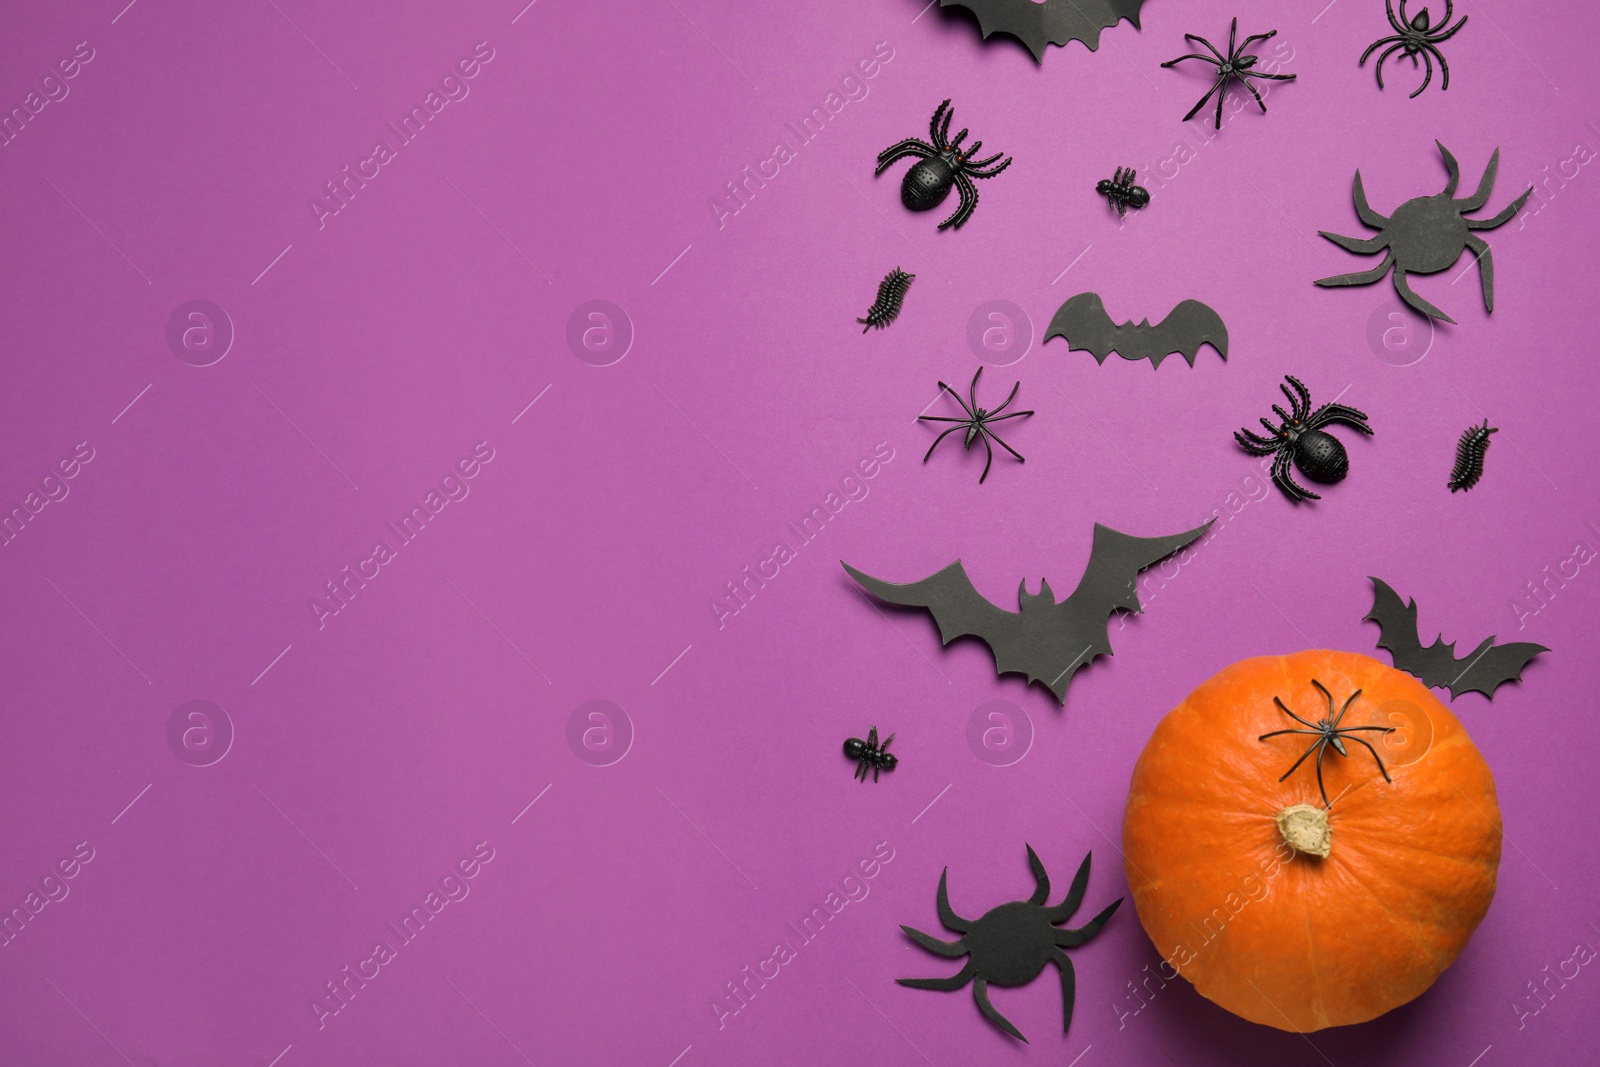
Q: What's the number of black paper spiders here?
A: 2